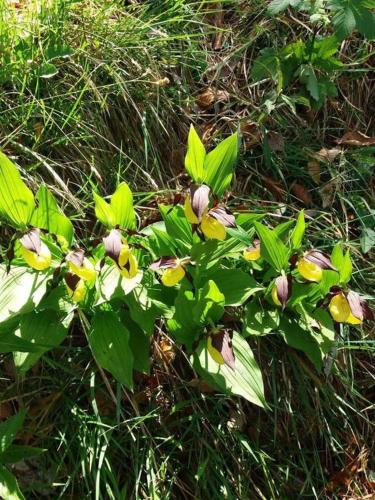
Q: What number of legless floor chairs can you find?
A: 0